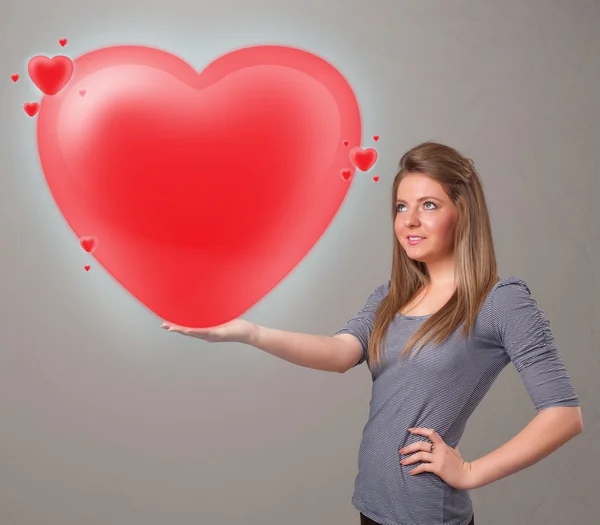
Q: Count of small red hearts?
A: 12